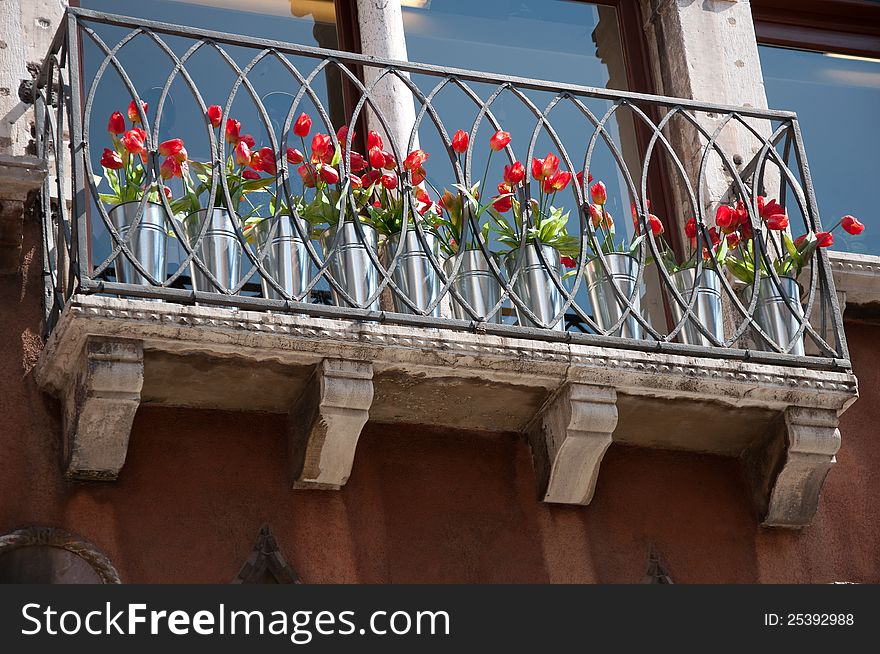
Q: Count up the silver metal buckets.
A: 10